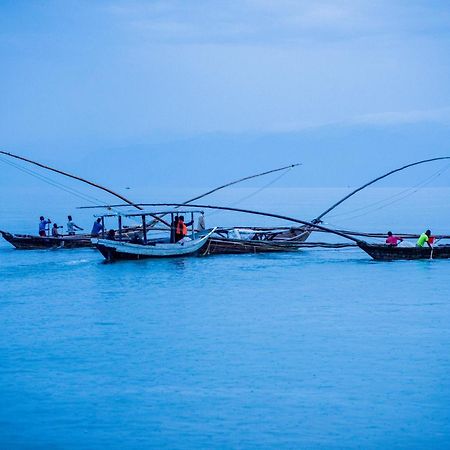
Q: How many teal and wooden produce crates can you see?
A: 0